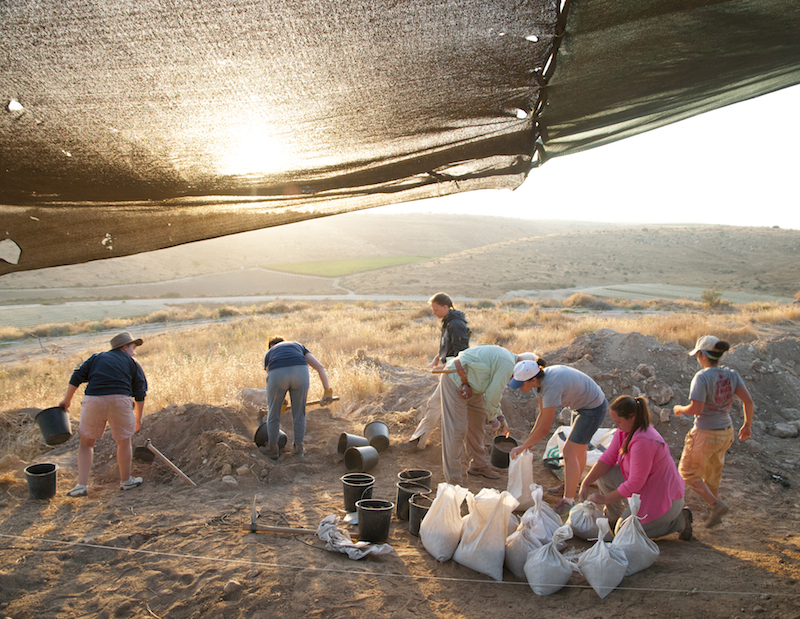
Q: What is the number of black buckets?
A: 12